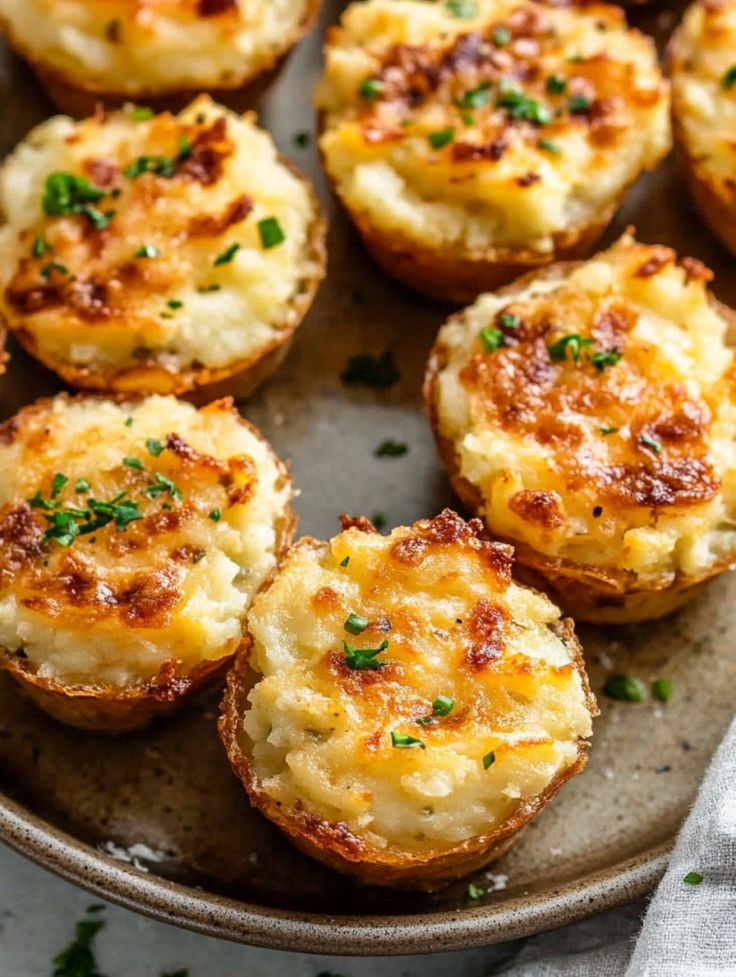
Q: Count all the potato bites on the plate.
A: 7